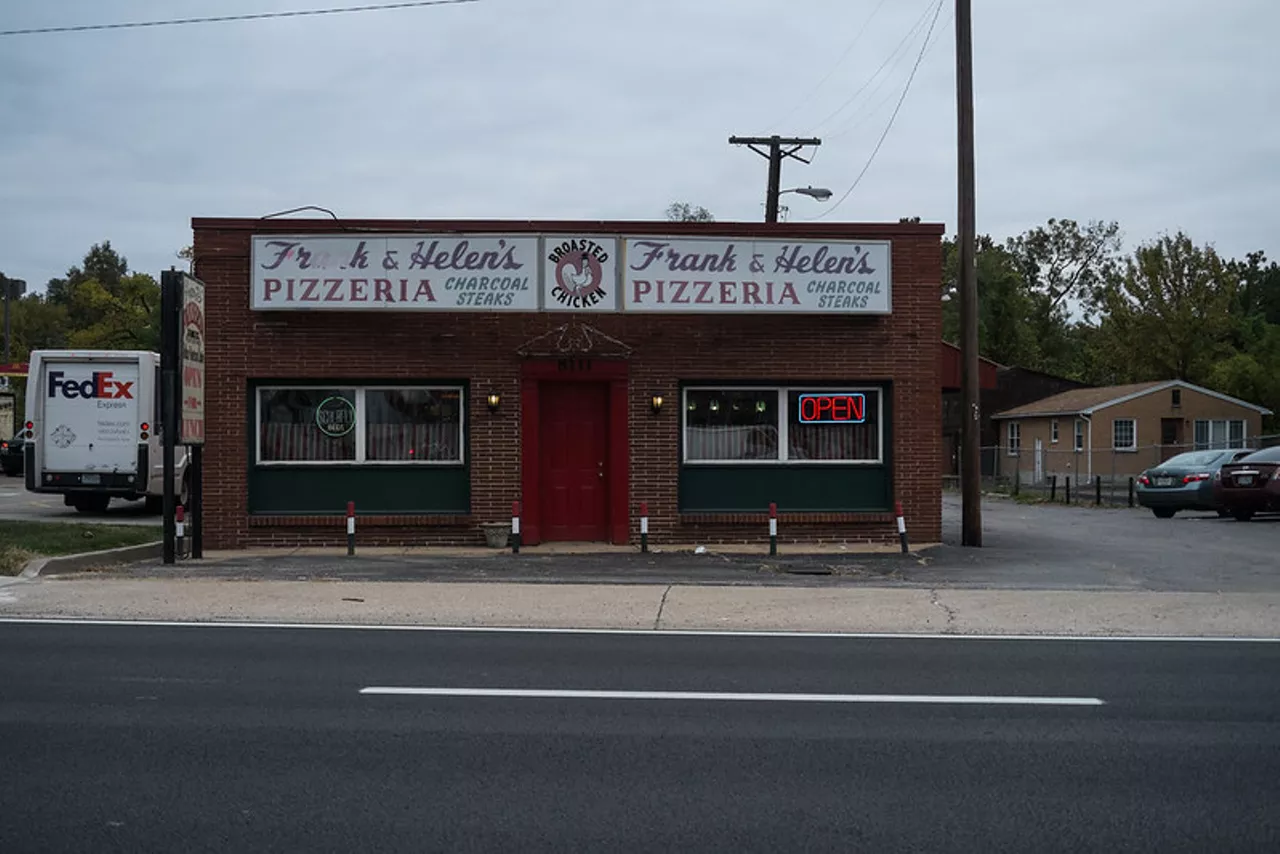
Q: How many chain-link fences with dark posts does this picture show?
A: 1